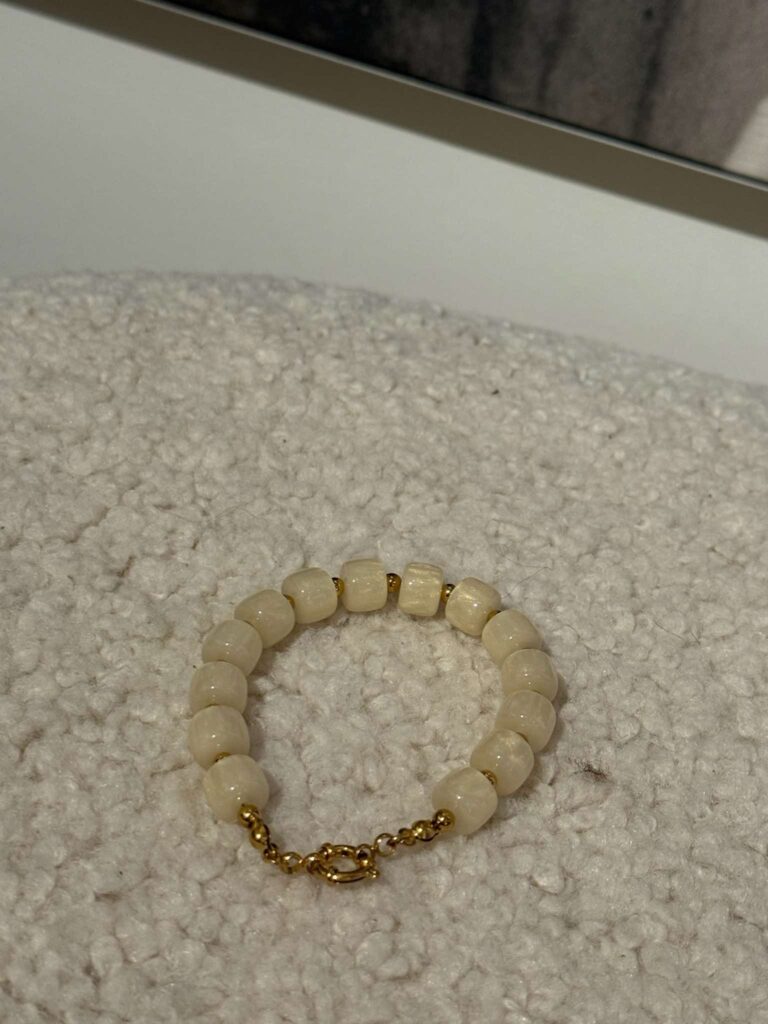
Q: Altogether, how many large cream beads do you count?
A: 14